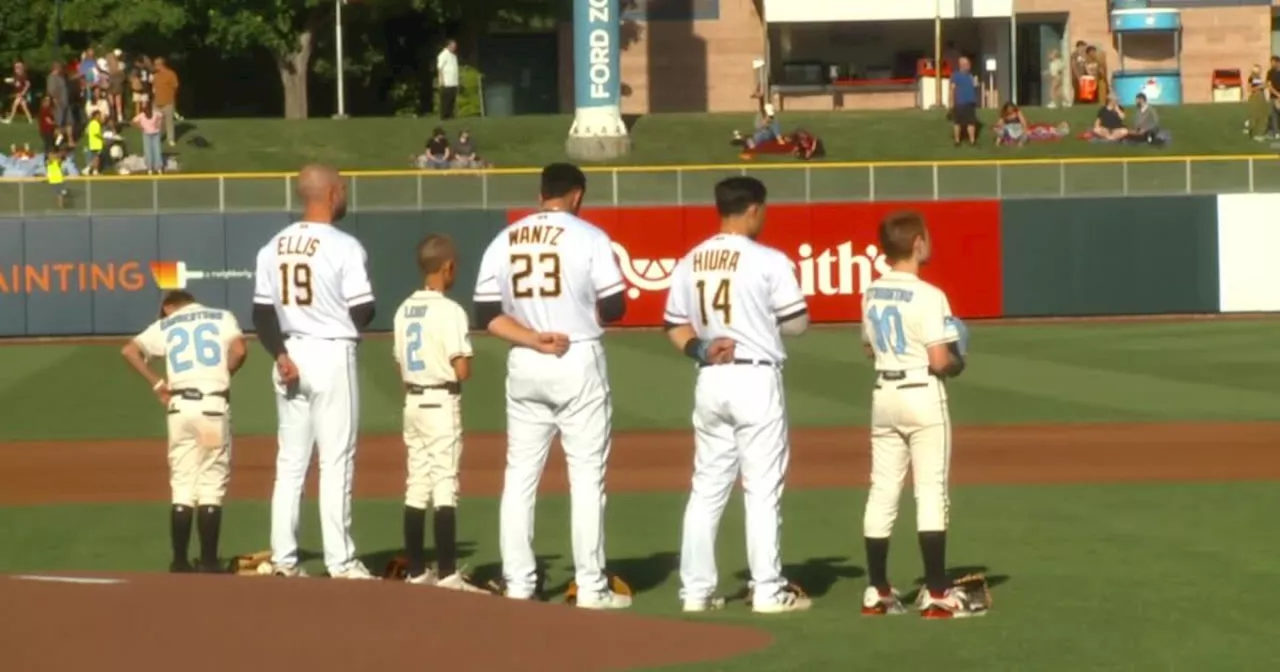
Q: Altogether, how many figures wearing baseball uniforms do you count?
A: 6